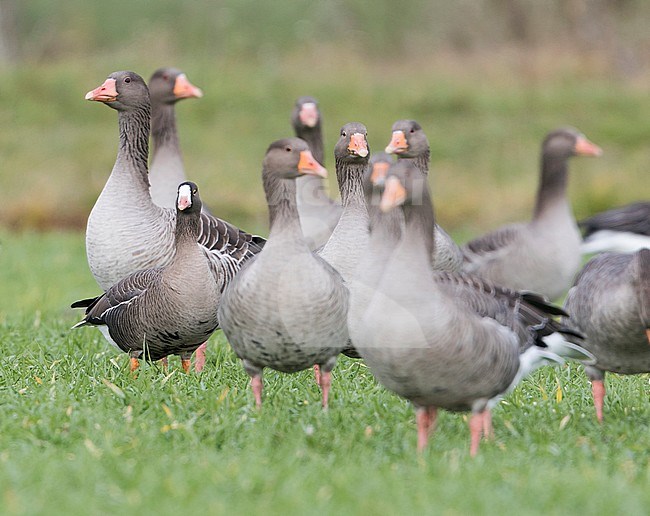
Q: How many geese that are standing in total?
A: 12